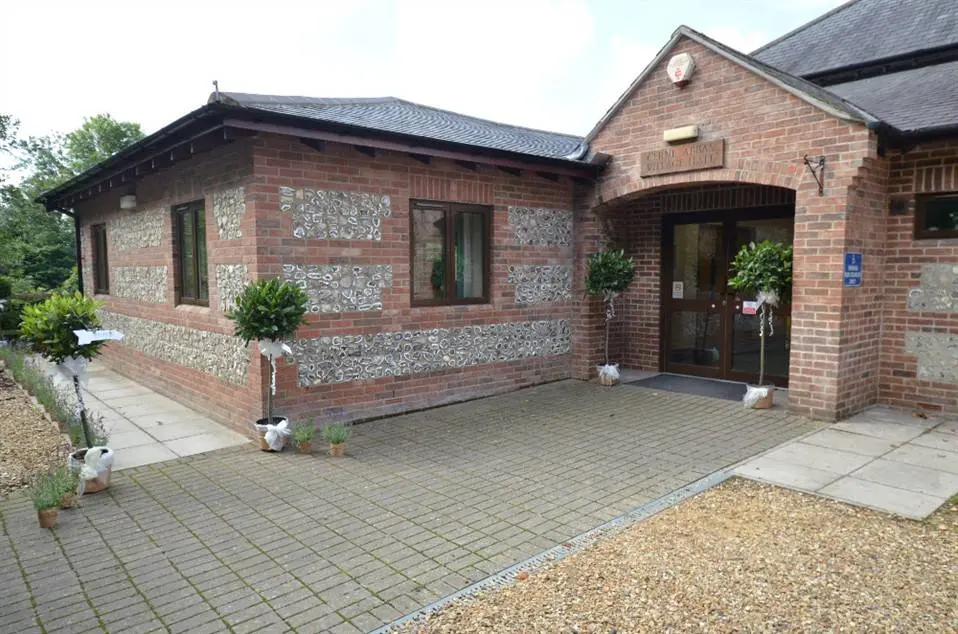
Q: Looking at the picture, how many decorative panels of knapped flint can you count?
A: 12